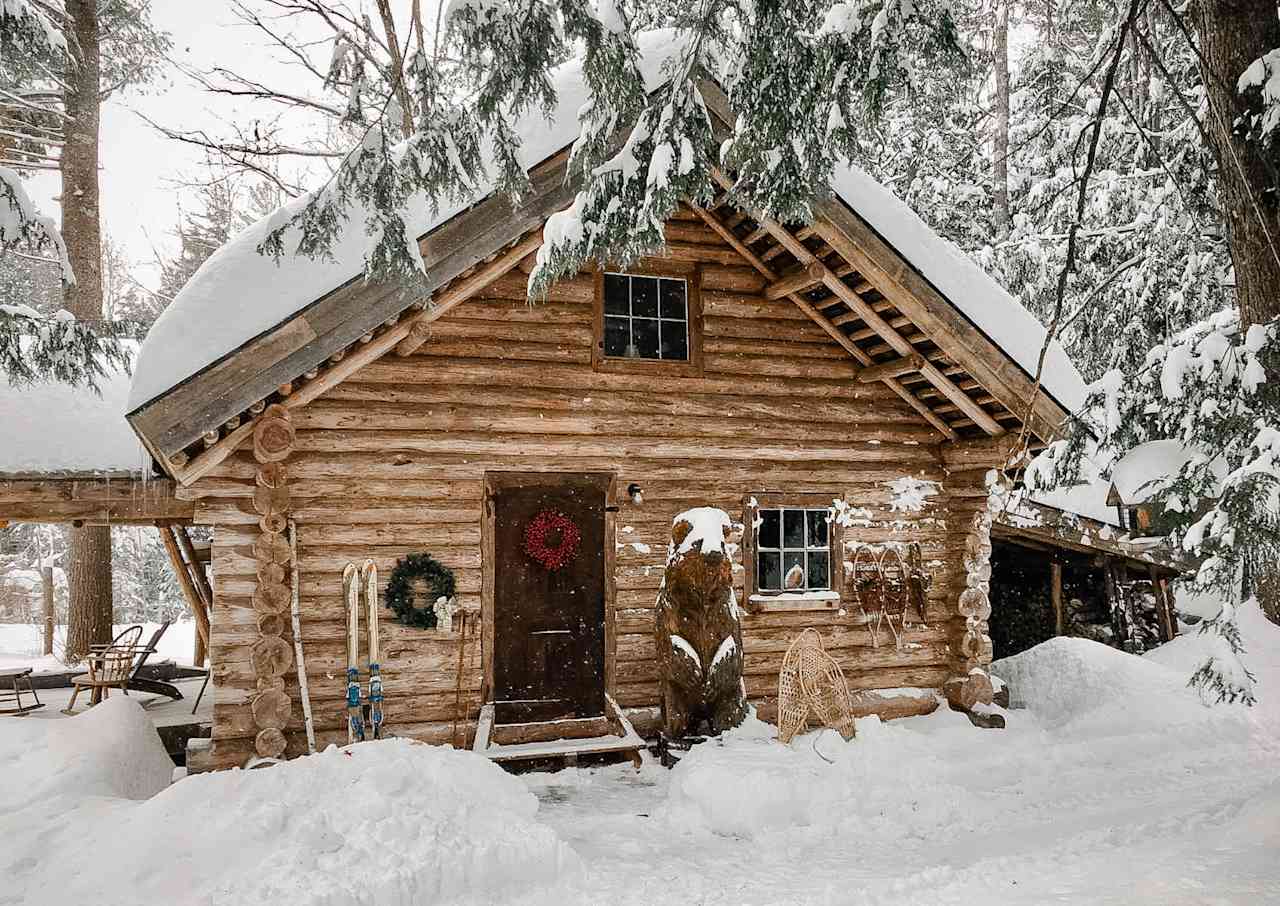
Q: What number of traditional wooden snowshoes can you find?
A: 4